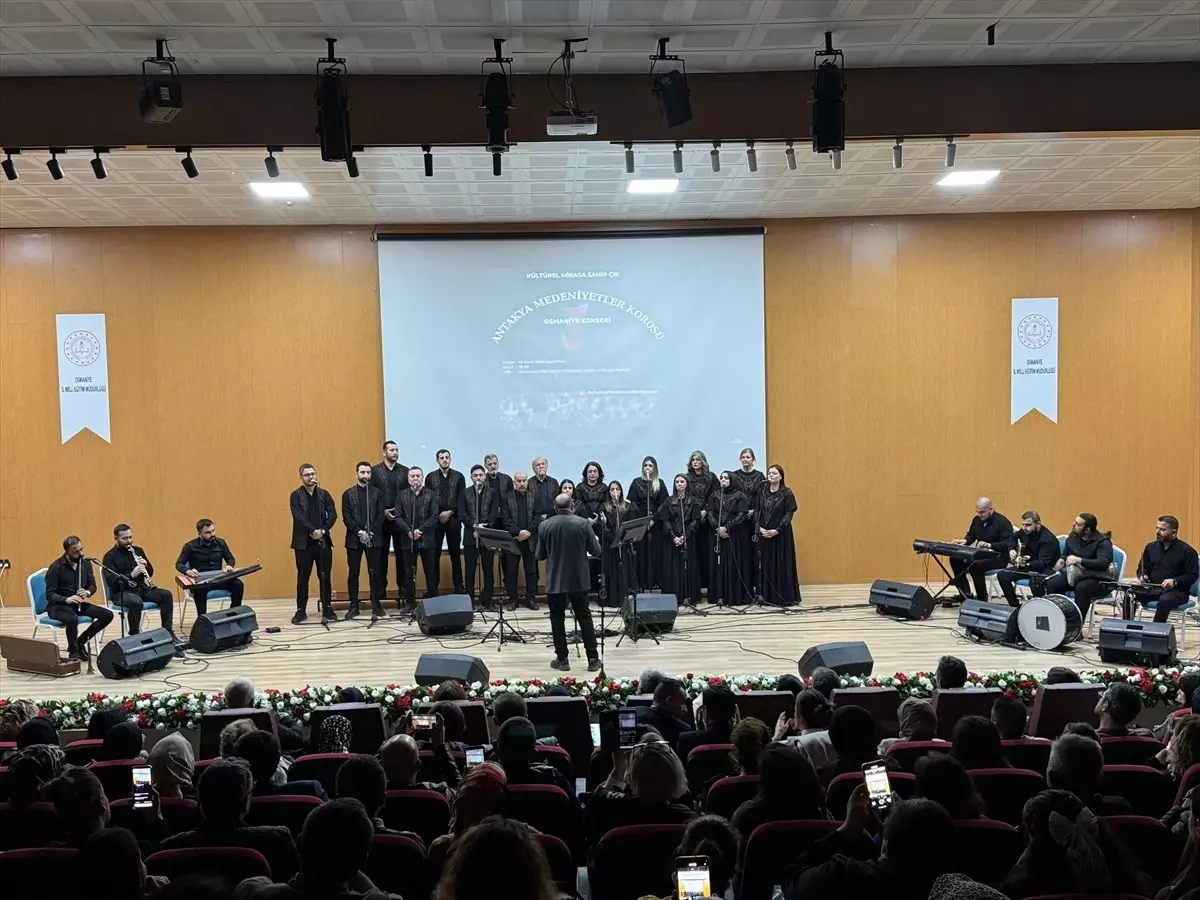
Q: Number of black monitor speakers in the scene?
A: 9